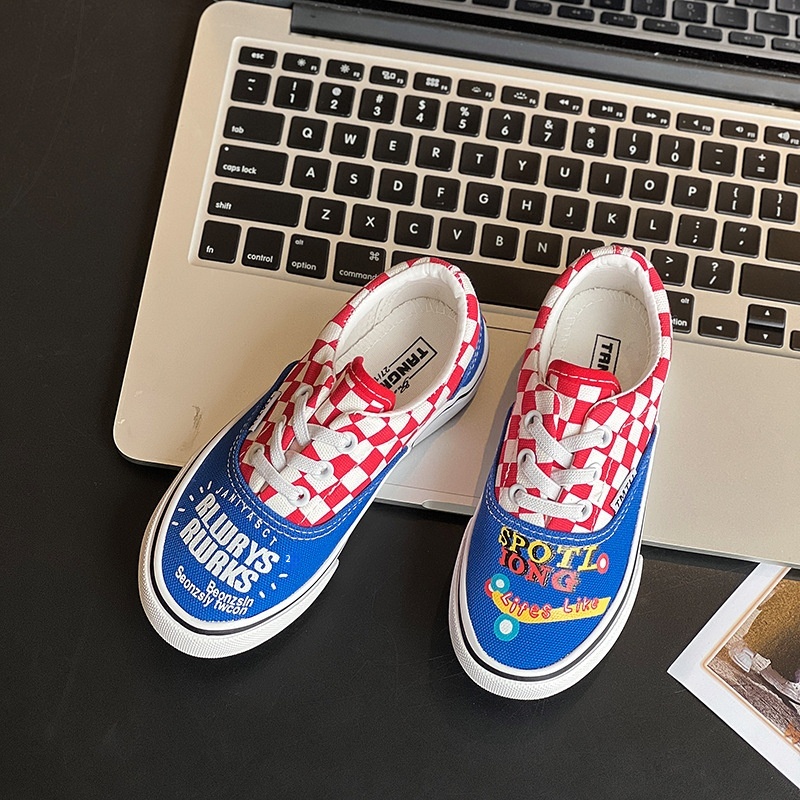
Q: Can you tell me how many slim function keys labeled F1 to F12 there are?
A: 12